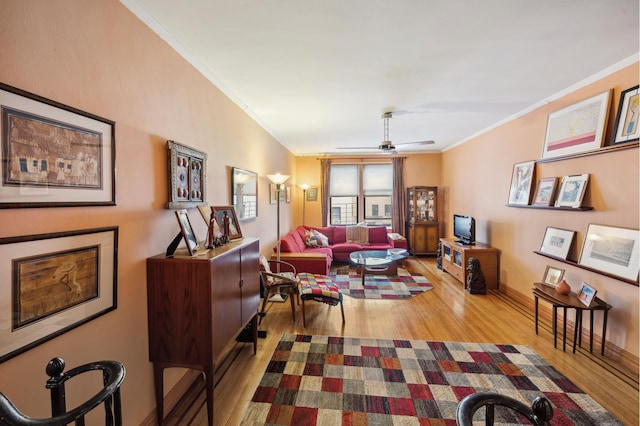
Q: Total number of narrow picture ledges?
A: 3